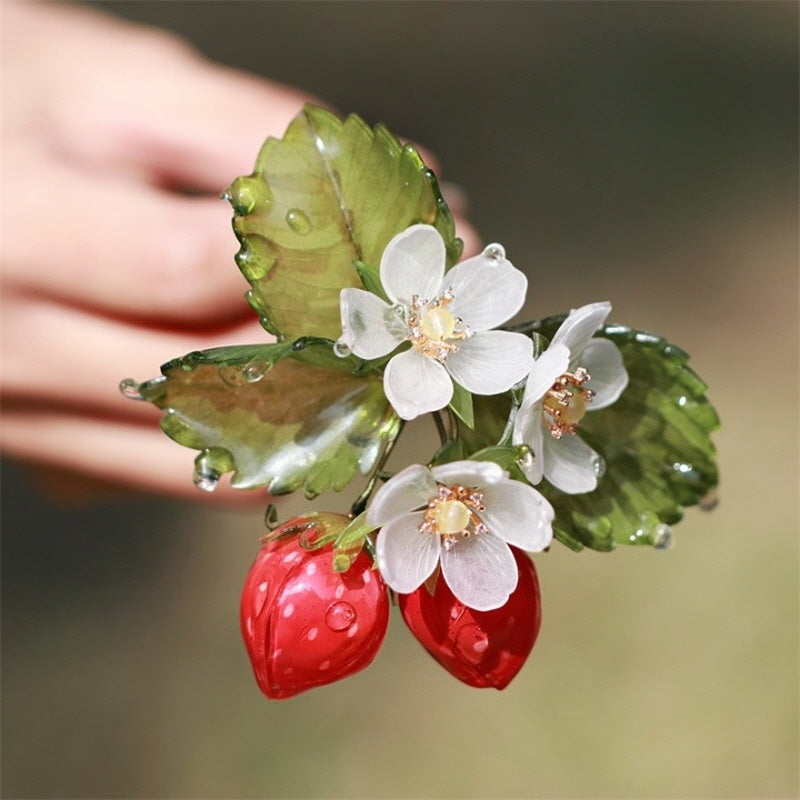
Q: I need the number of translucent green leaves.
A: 3